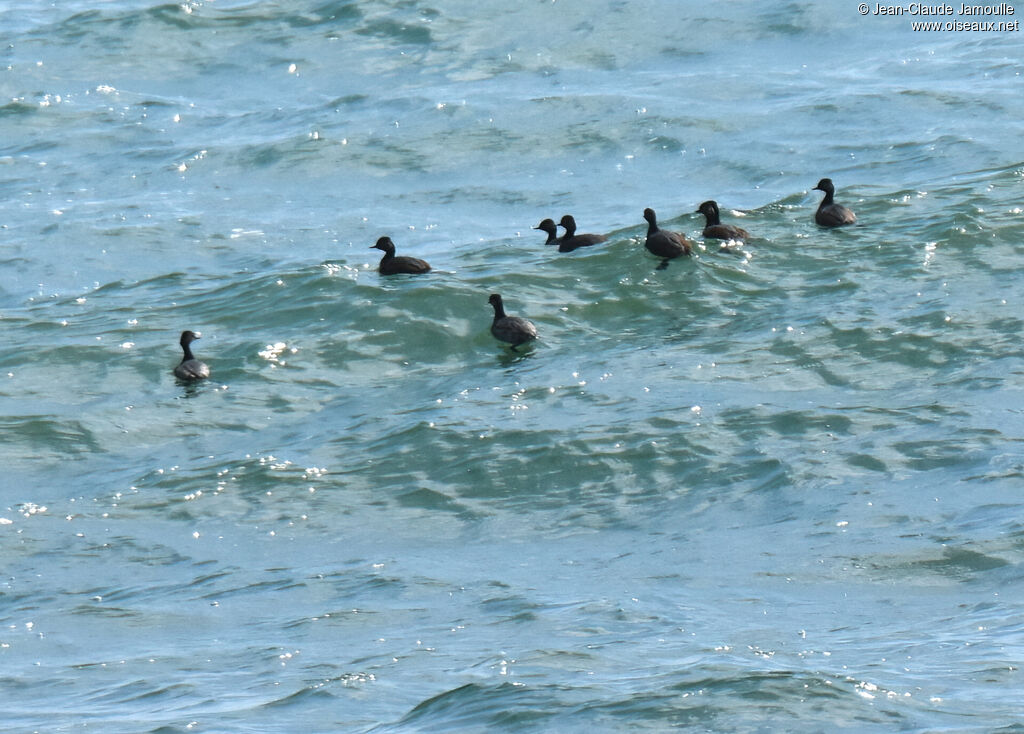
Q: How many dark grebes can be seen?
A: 8